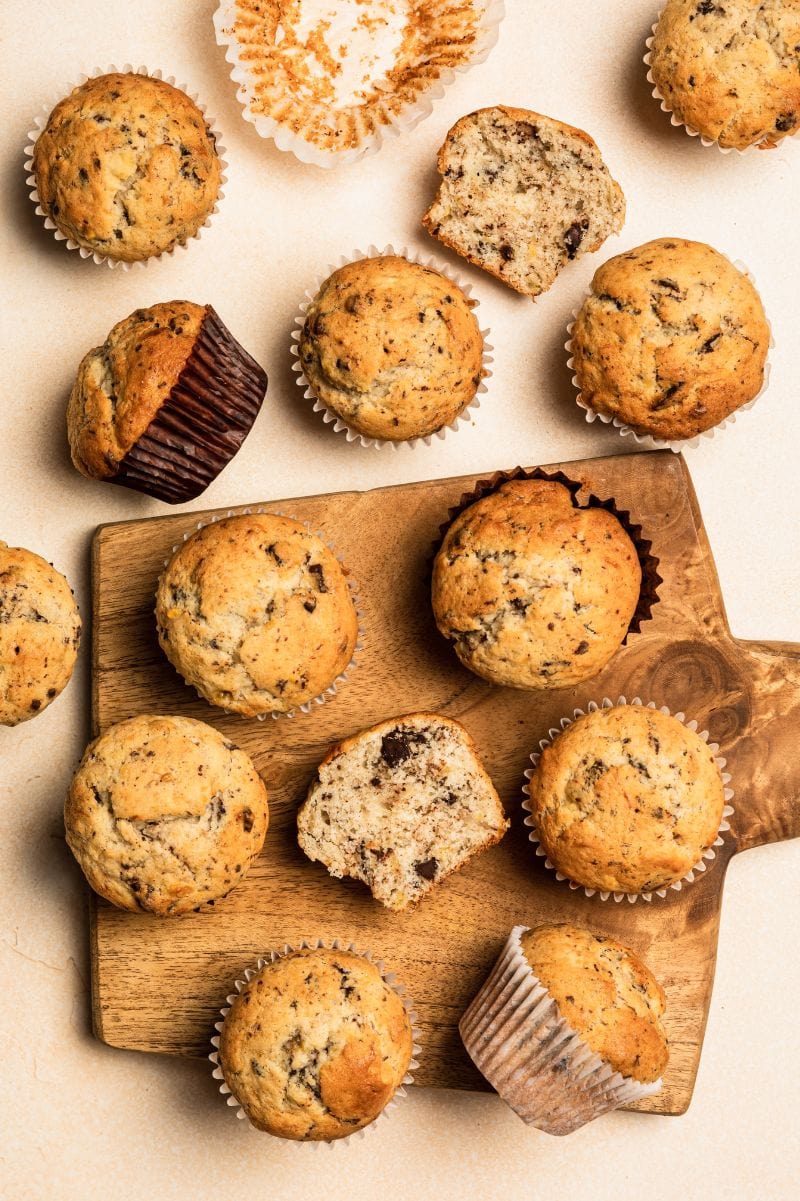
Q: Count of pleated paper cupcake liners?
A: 11